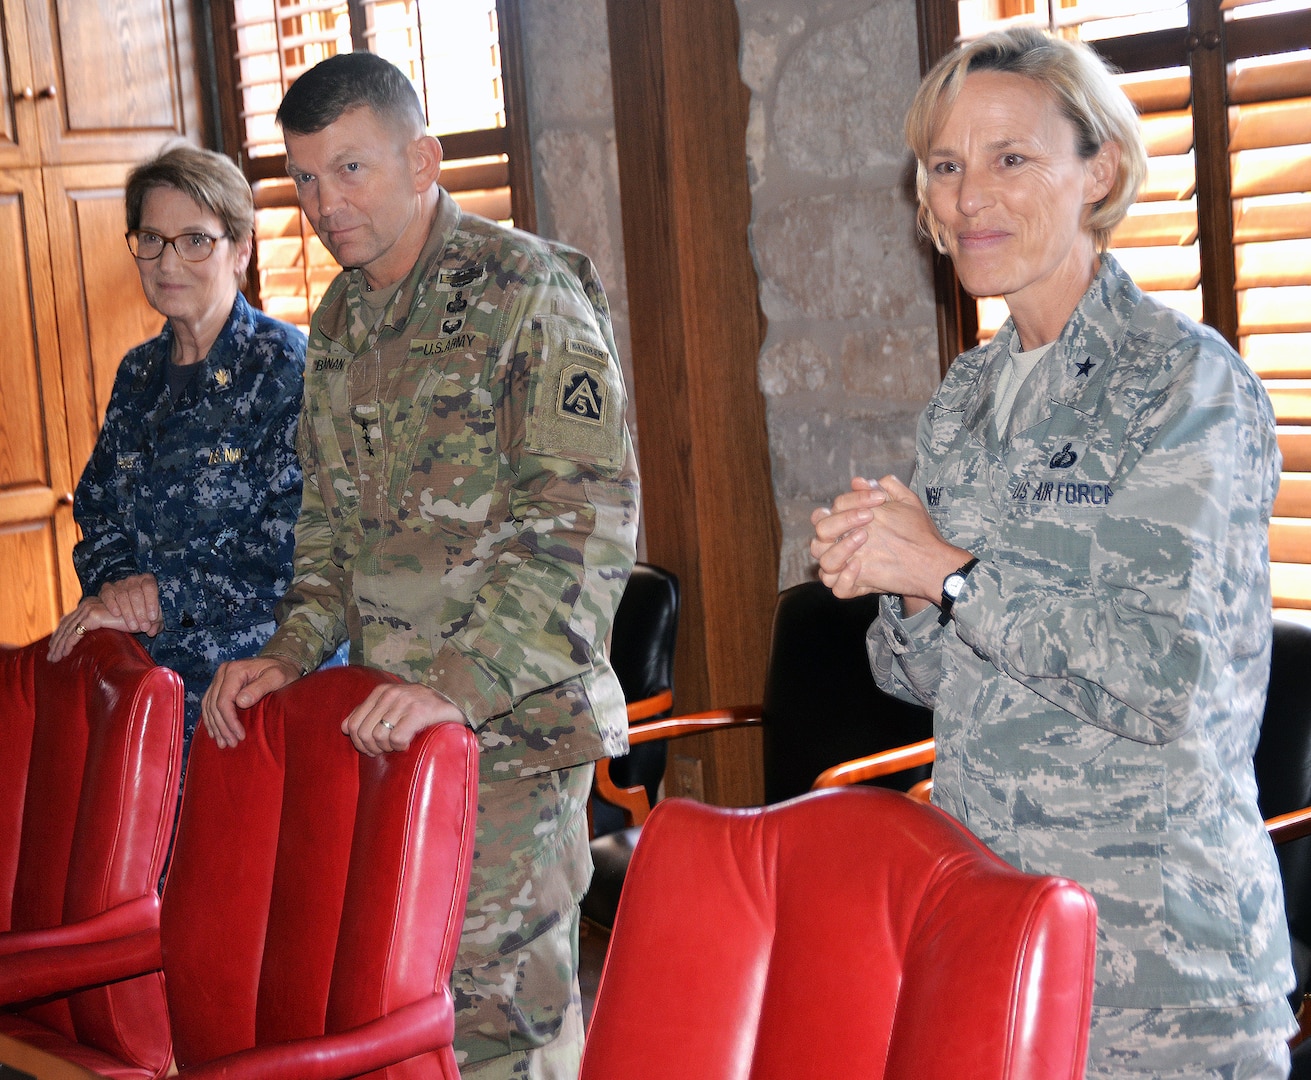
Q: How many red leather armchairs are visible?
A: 3